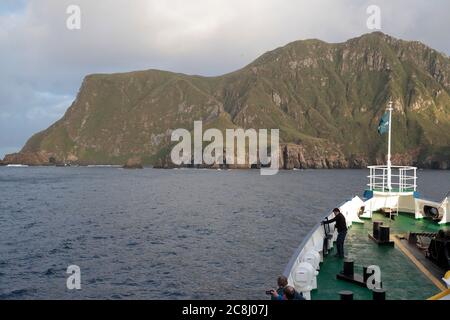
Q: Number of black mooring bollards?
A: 6